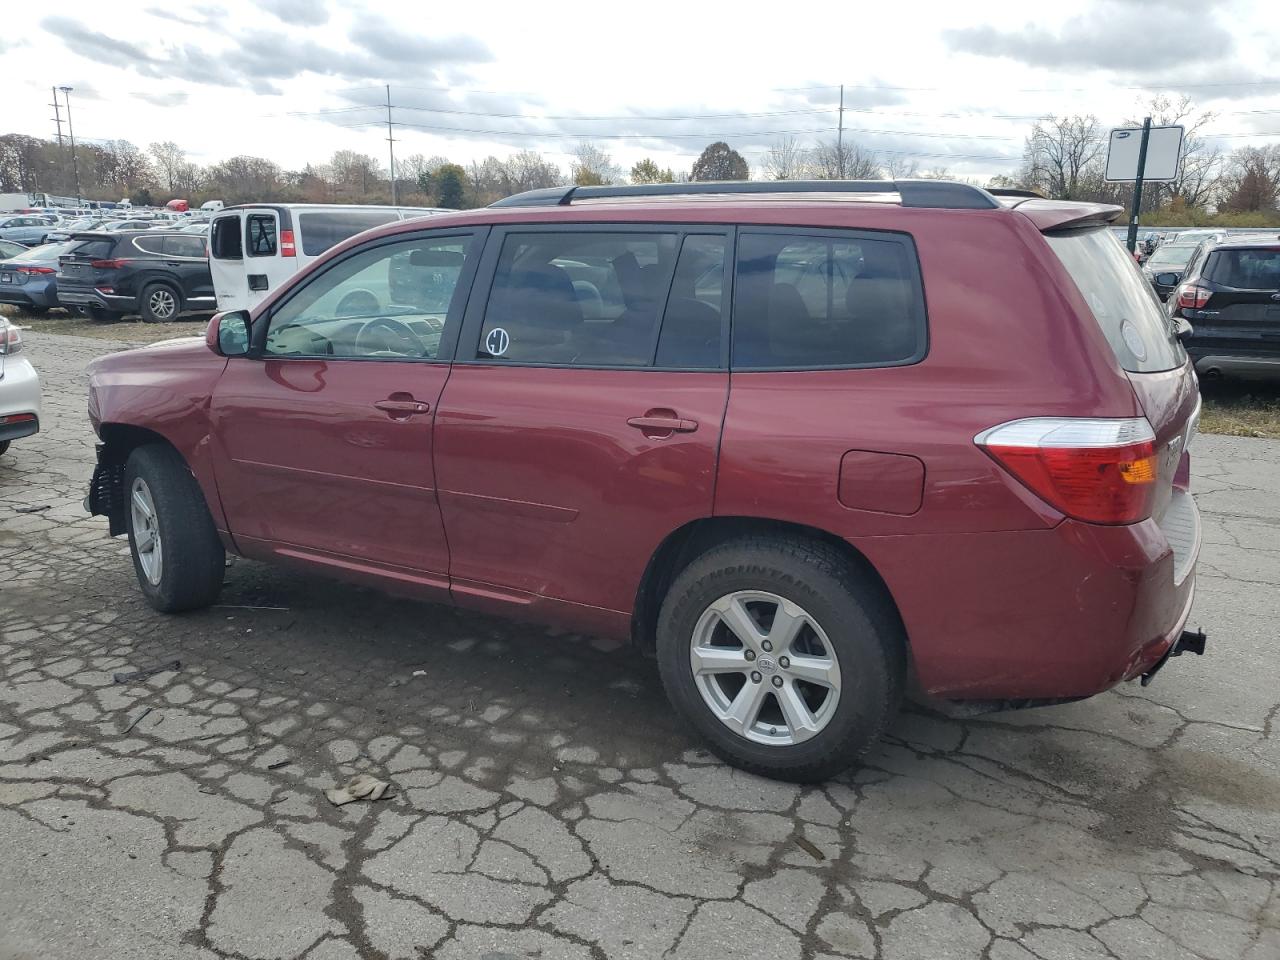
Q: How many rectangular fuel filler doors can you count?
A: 1